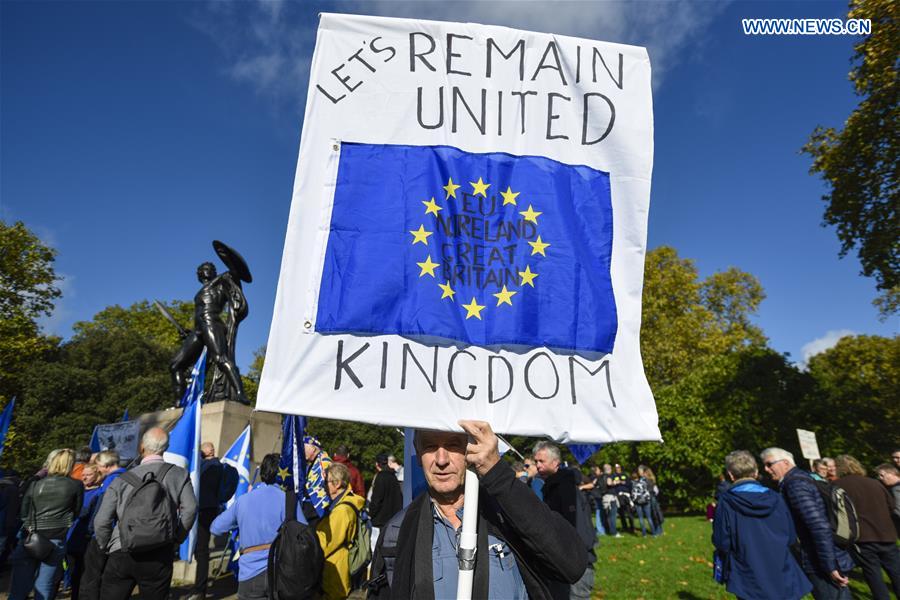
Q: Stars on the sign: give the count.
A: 12